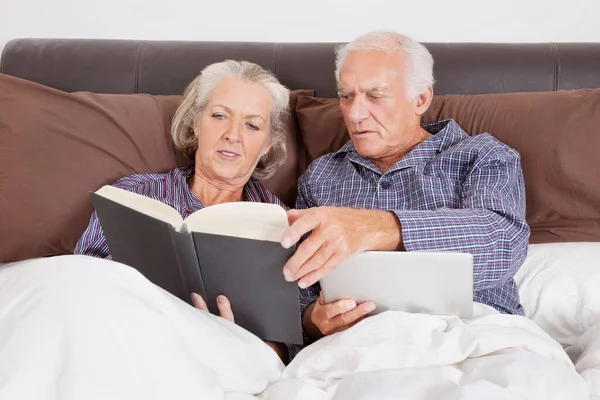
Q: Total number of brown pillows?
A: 2